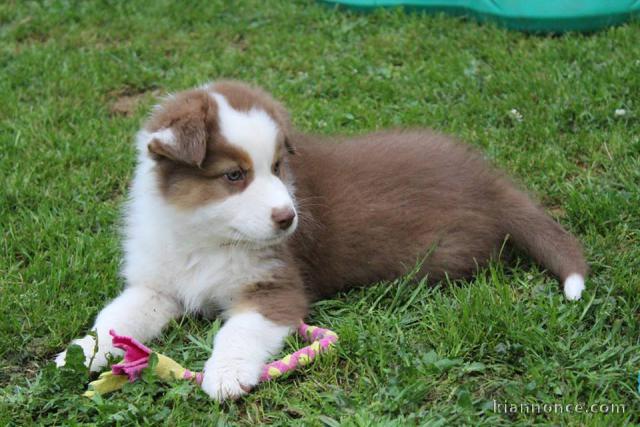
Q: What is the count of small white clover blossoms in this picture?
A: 2